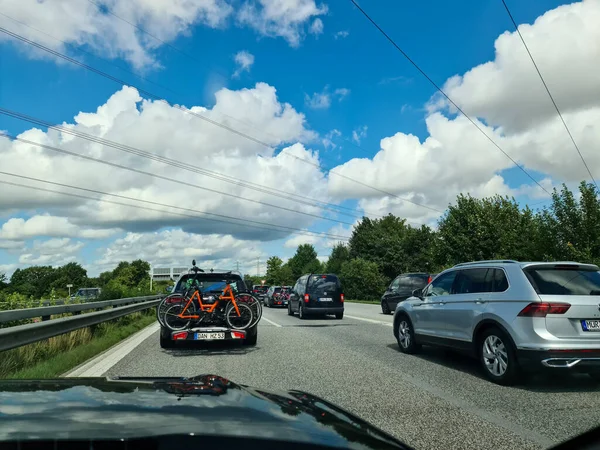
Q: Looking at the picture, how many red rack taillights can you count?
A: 2